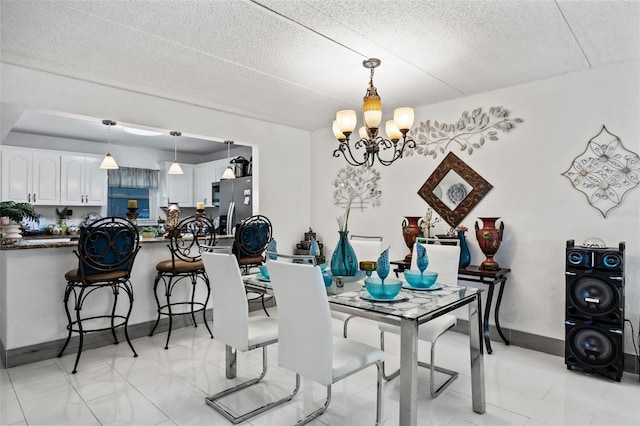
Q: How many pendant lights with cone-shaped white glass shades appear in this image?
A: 3